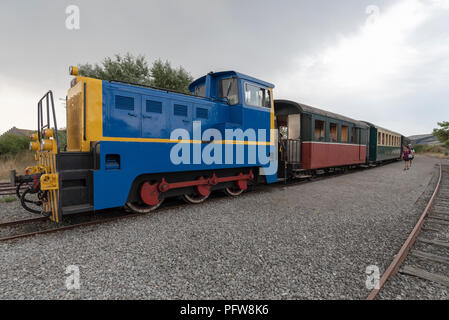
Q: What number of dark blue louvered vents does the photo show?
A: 4